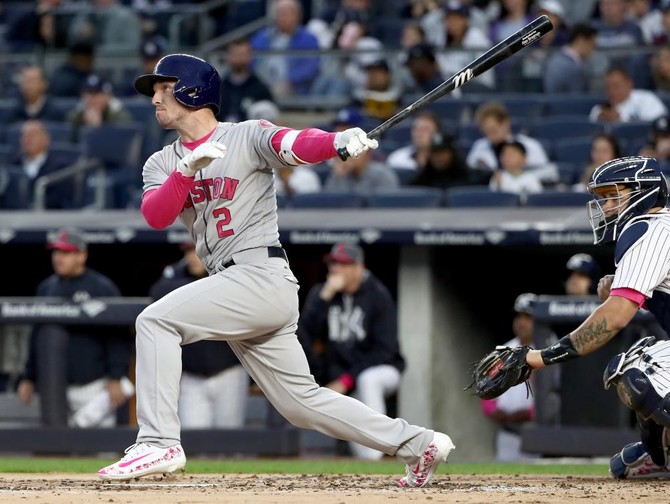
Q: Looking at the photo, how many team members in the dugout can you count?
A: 5